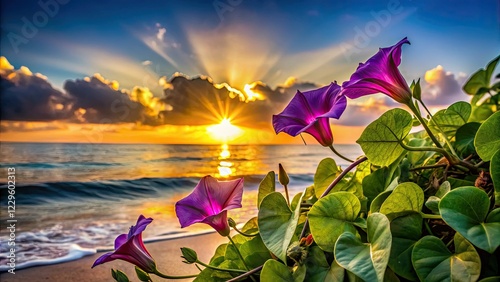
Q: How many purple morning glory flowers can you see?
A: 4